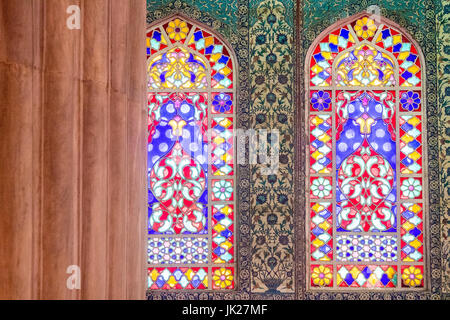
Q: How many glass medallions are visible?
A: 11